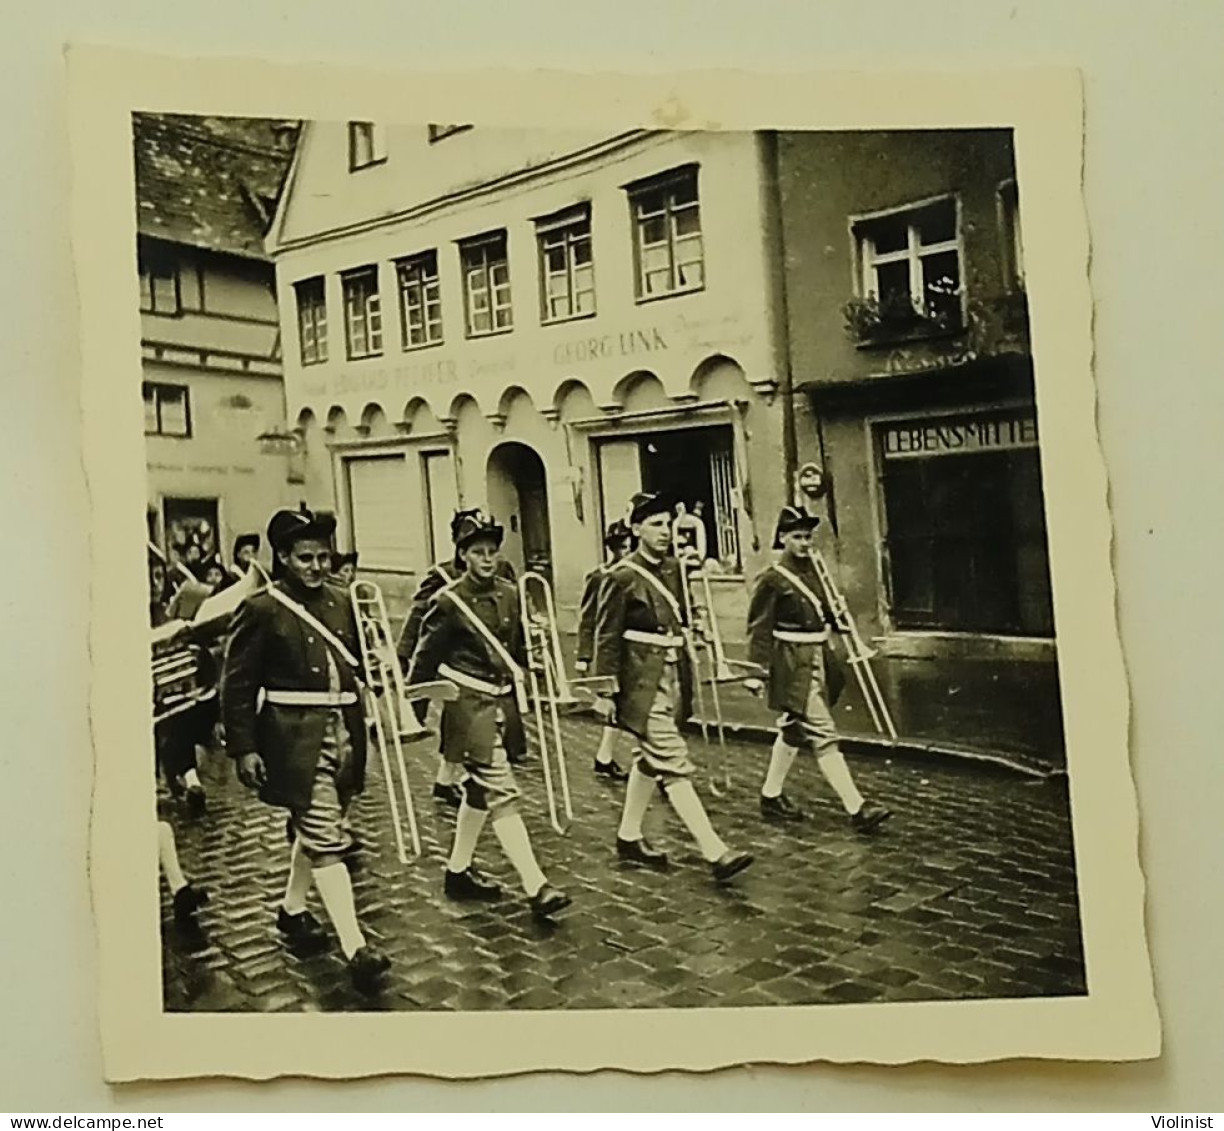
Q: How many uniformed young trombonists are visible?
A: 4